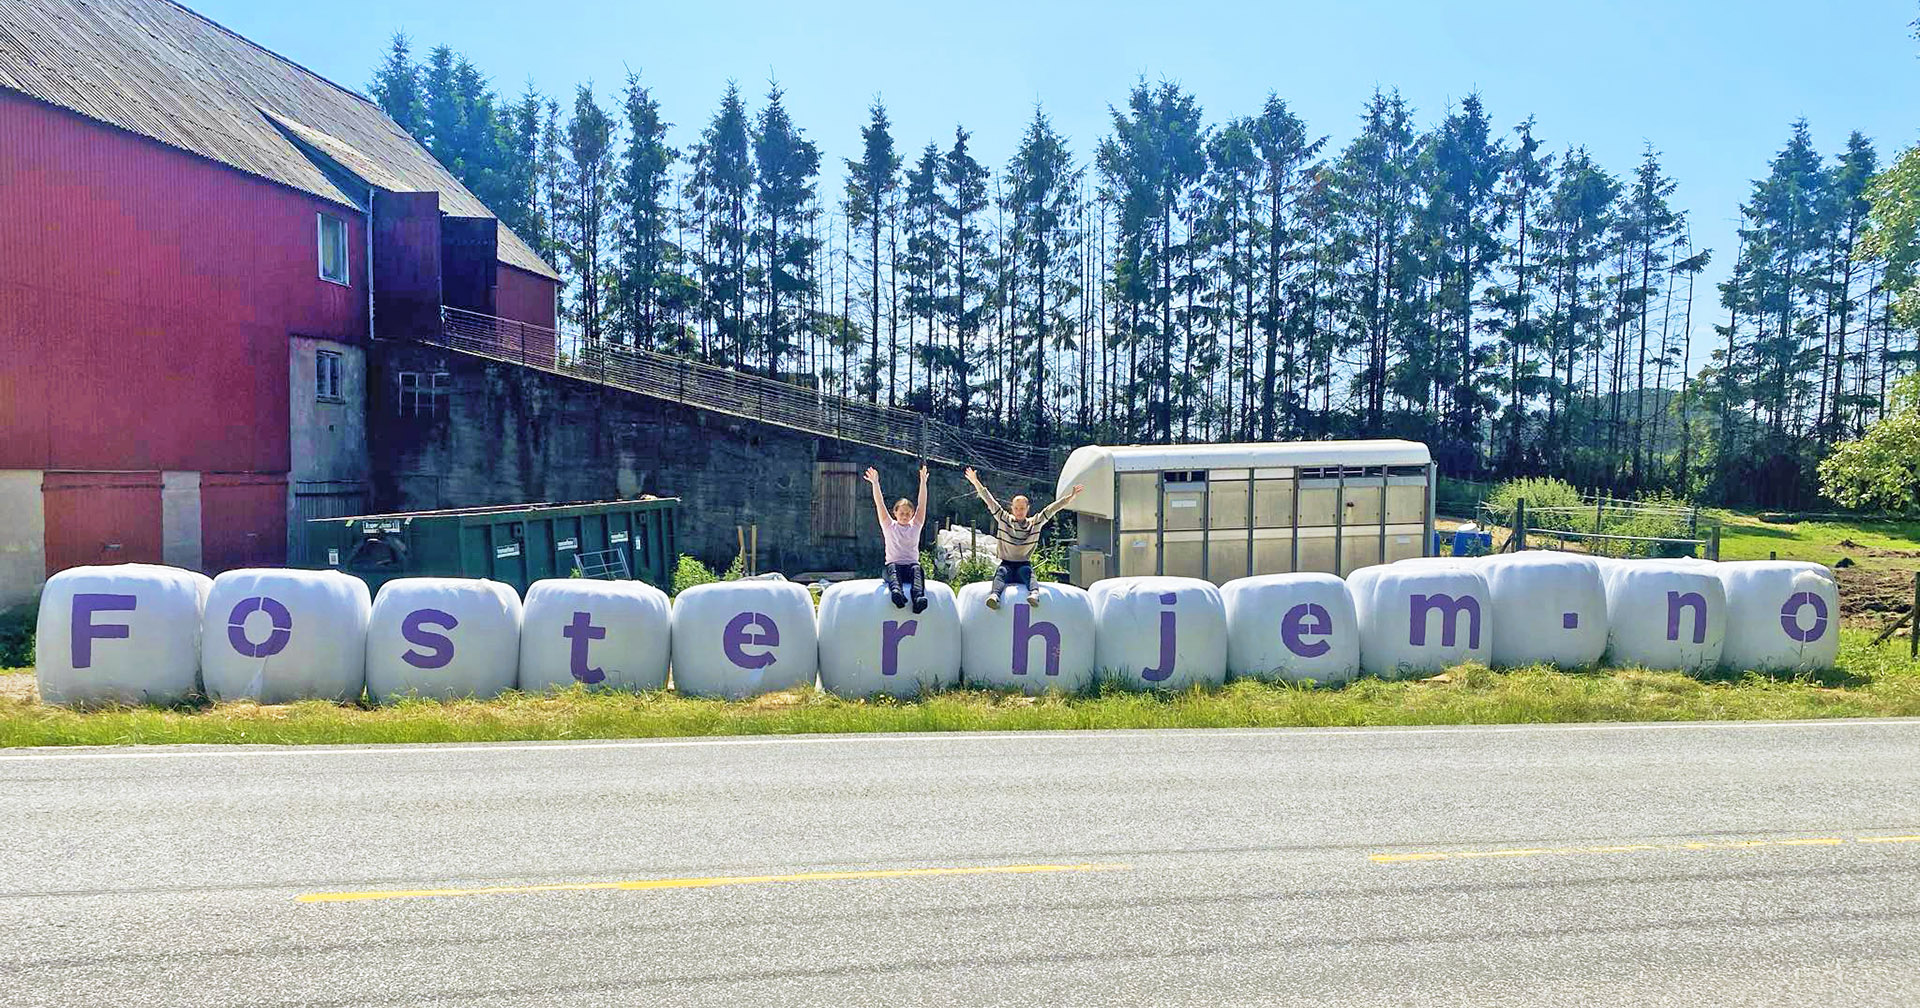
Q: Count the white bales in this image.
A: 13